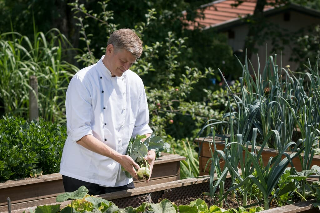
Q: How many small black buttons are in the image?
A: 5